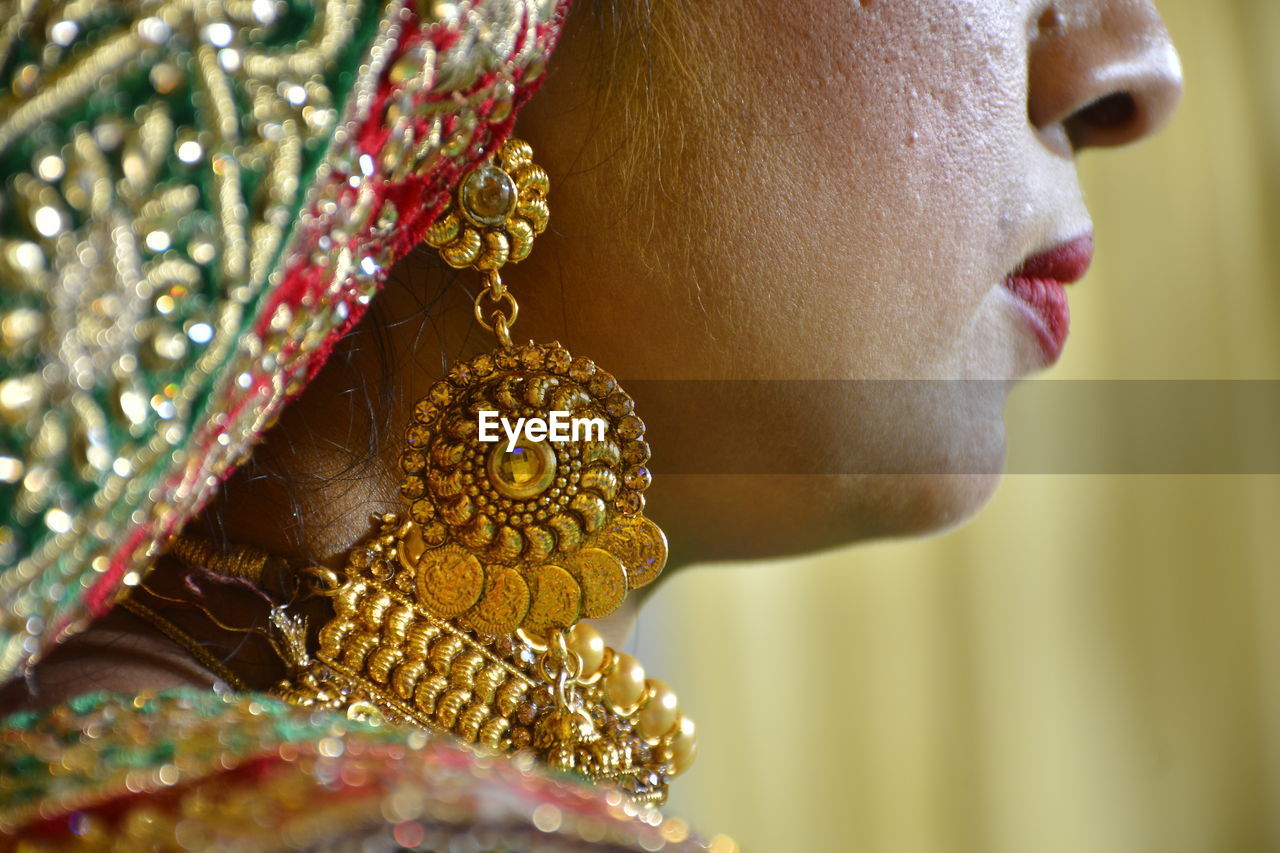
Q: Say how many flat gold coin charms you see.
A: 5